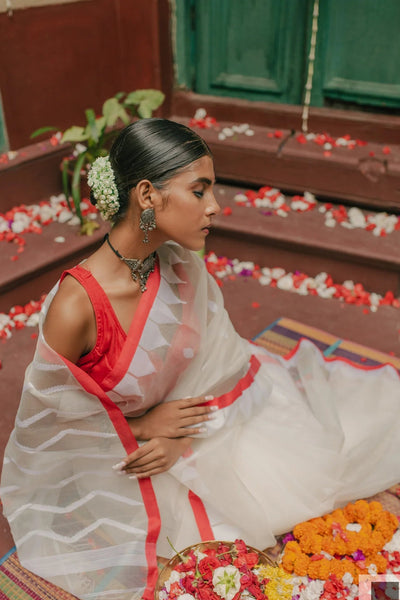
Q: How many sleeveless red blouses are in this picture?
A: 1